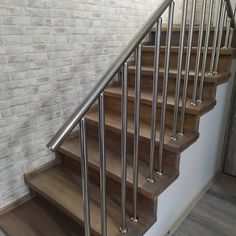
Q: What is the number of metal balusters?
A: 14